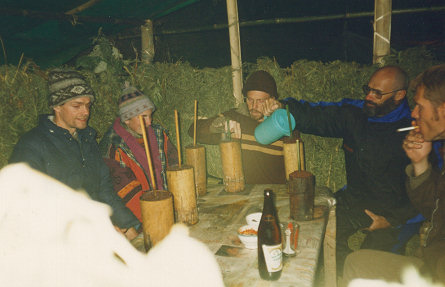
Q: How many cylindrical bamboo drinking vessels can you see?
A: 6